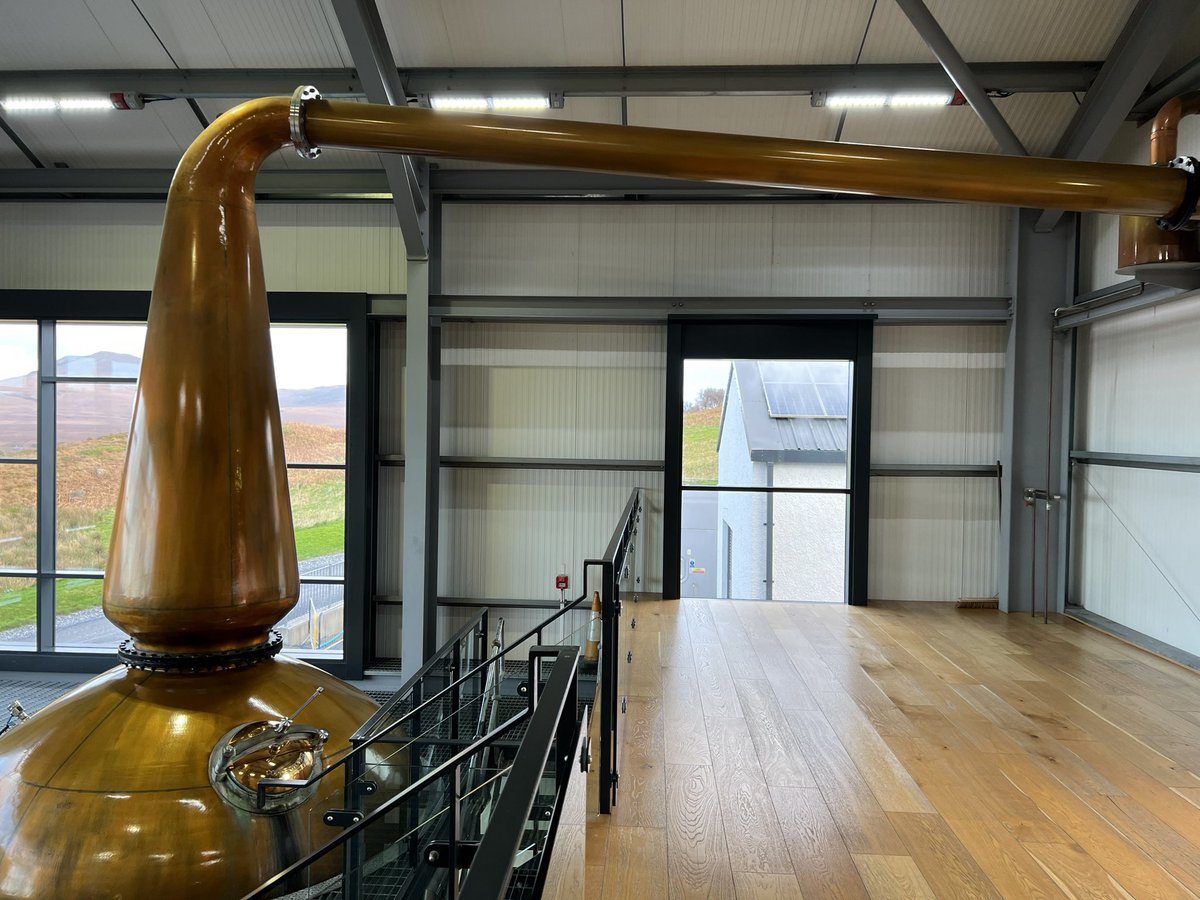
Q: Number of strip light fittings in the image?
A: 3